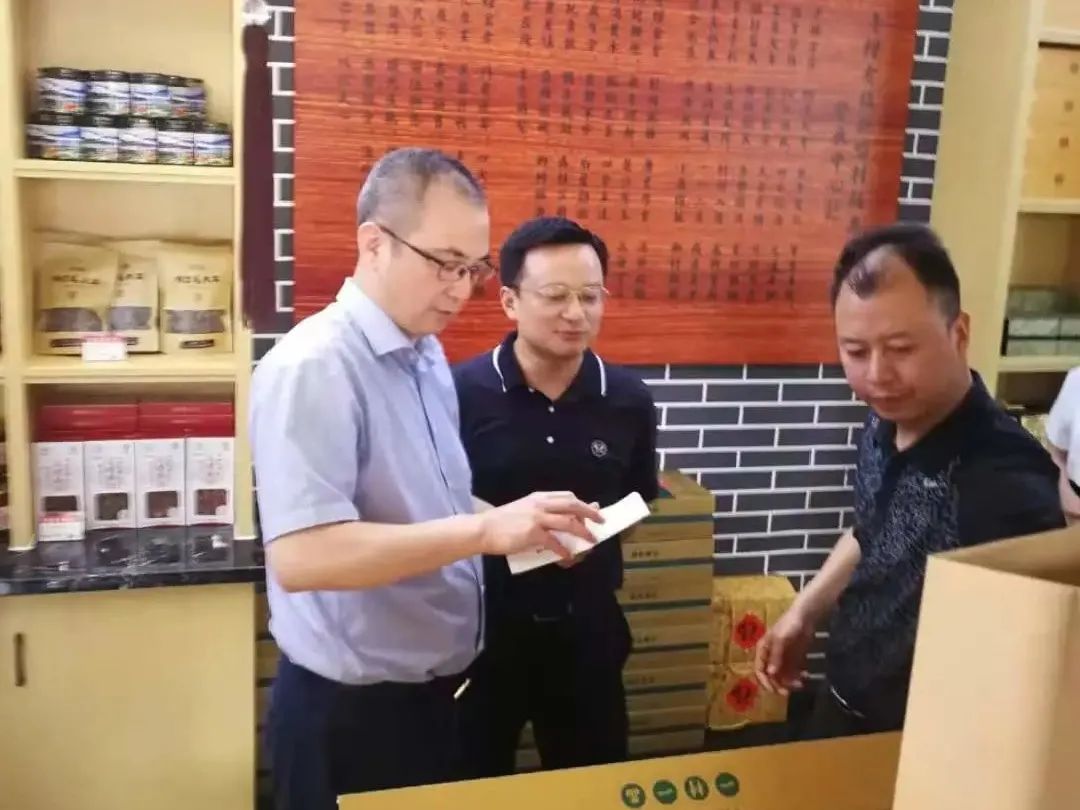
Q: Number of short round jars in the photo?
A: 9